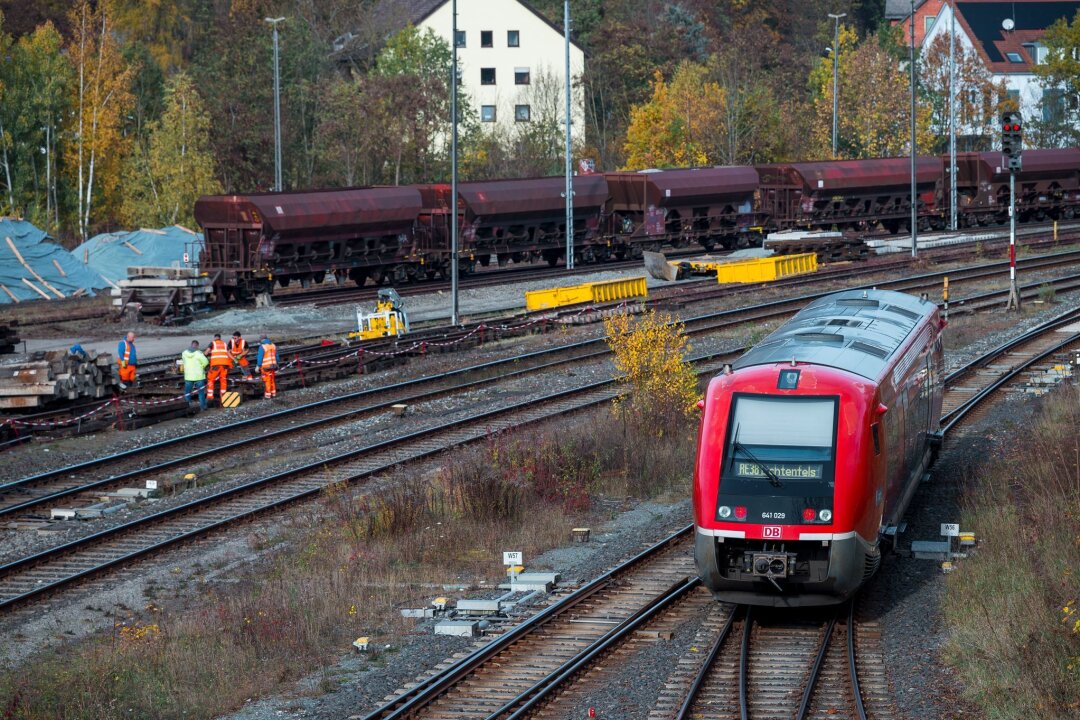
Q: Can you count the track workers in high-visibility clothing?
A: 5